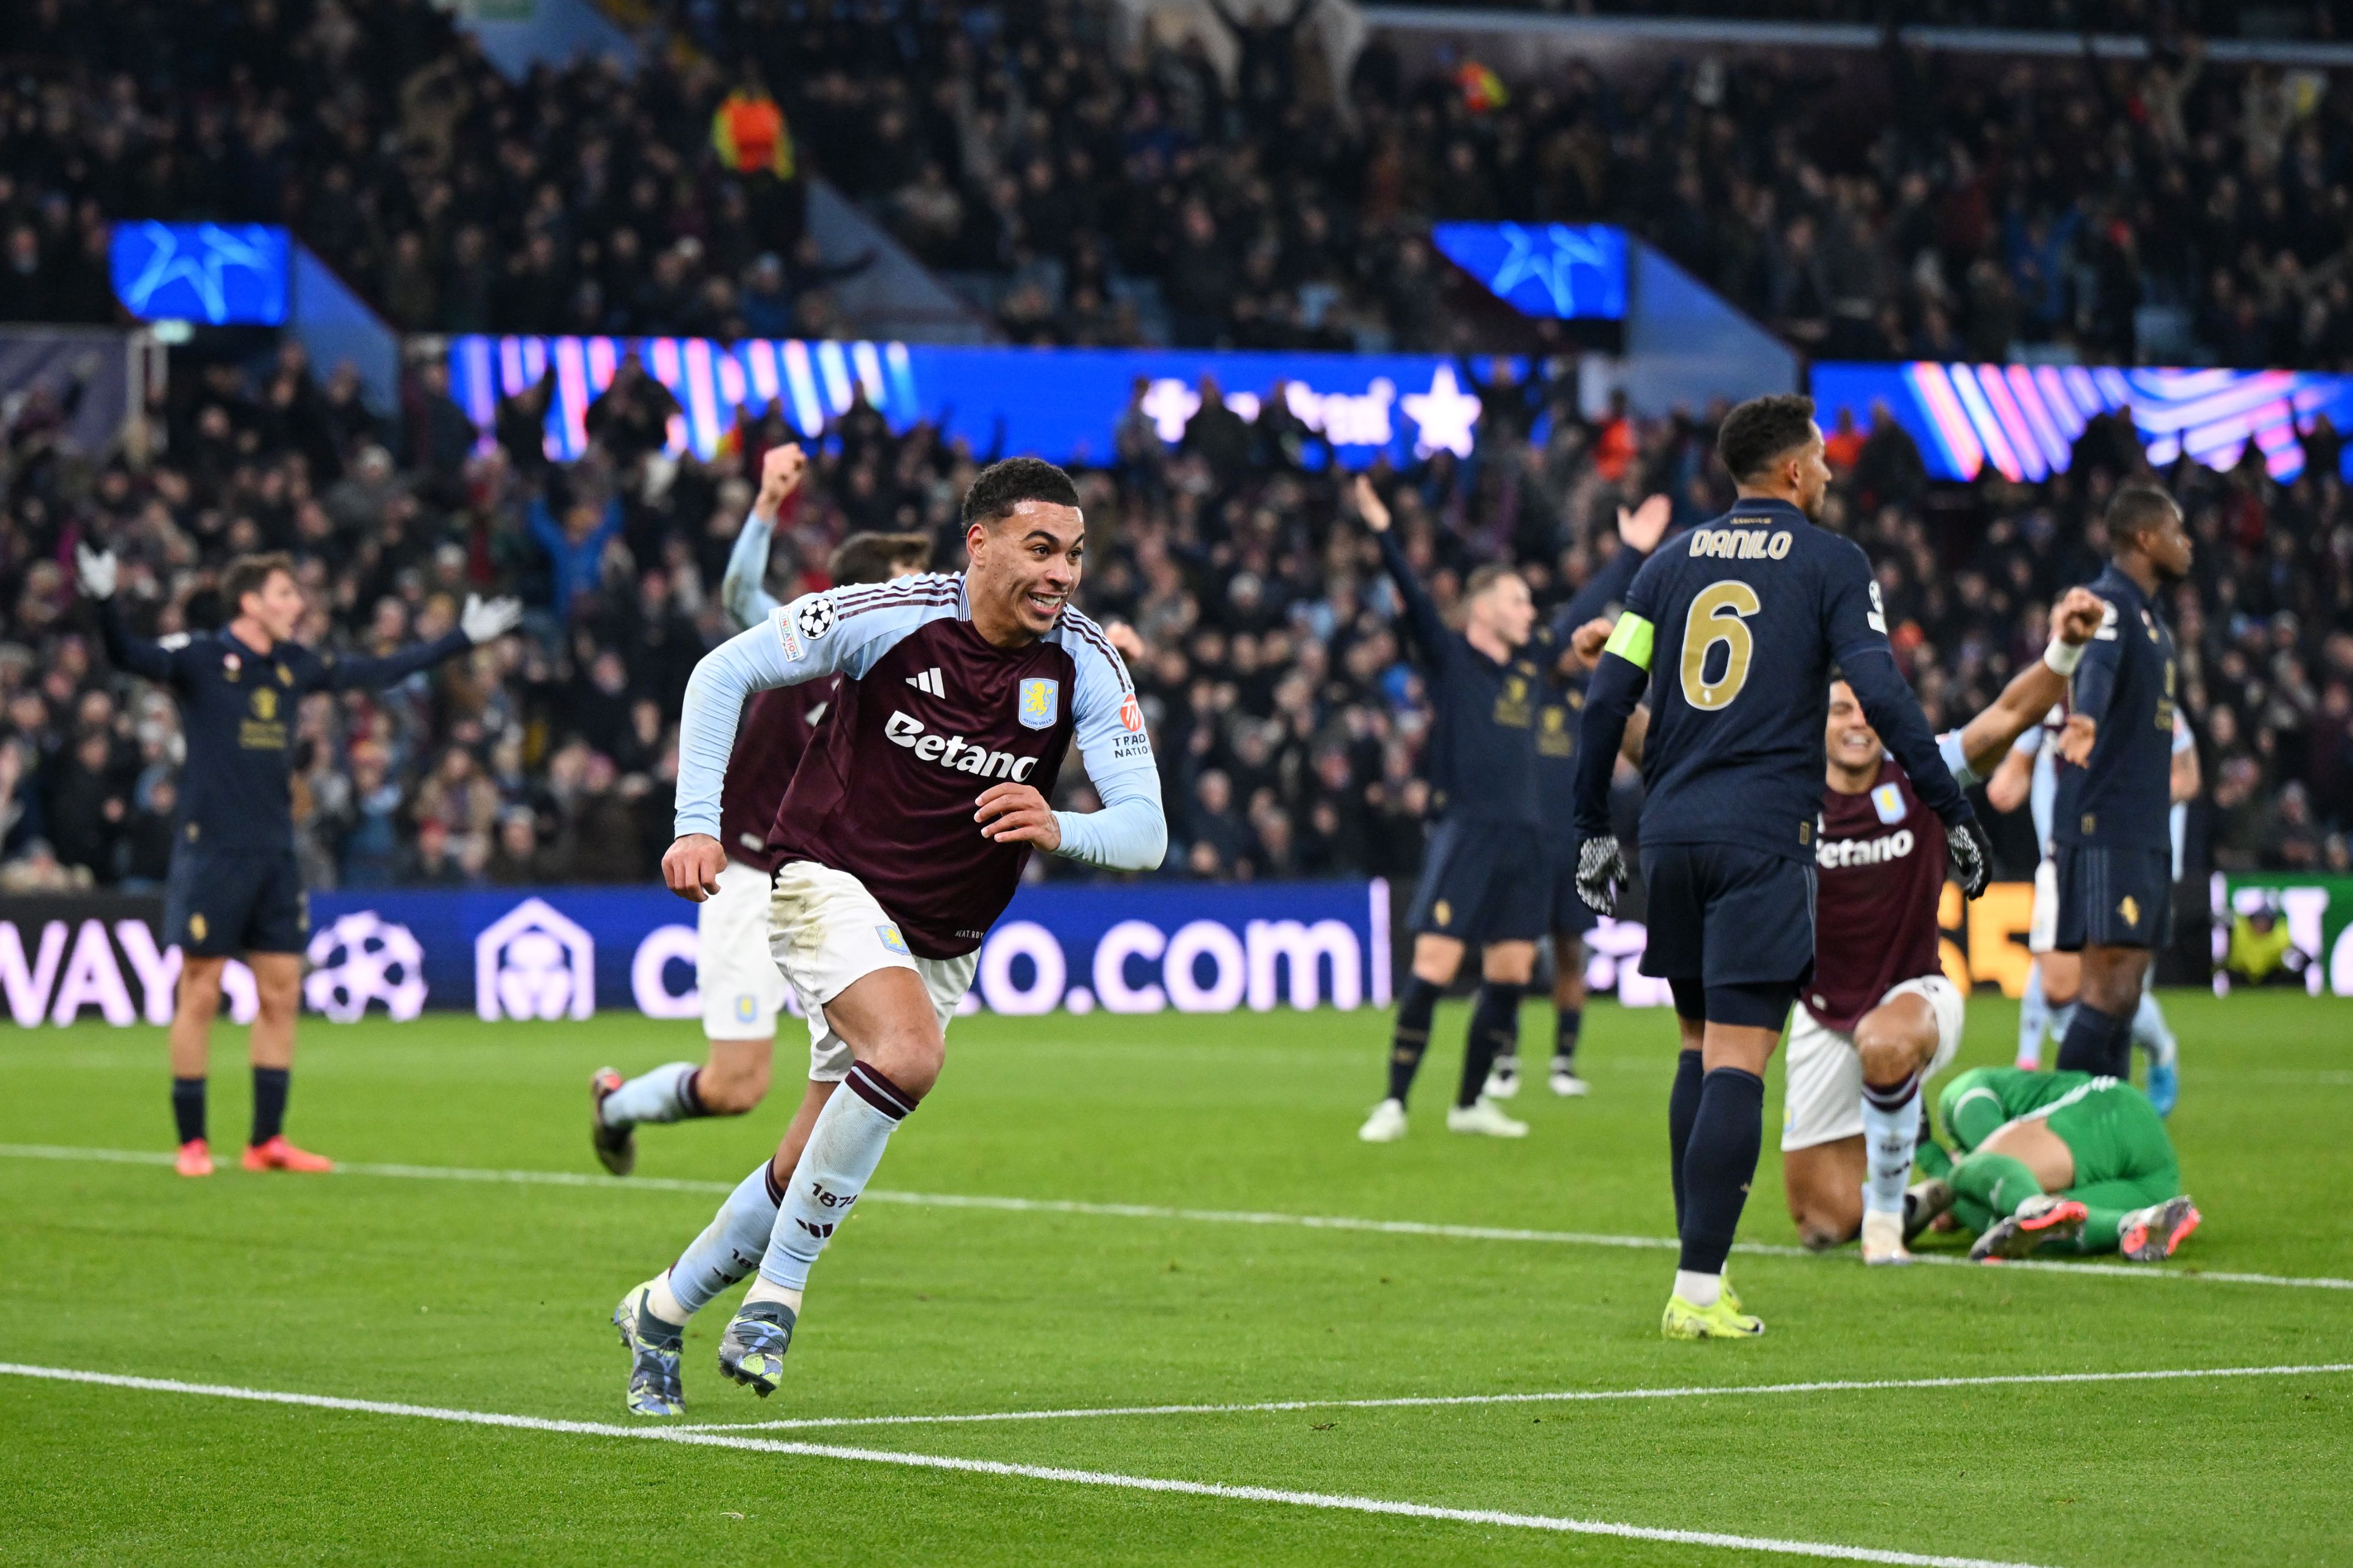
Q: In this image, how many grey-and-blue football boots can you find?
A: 2